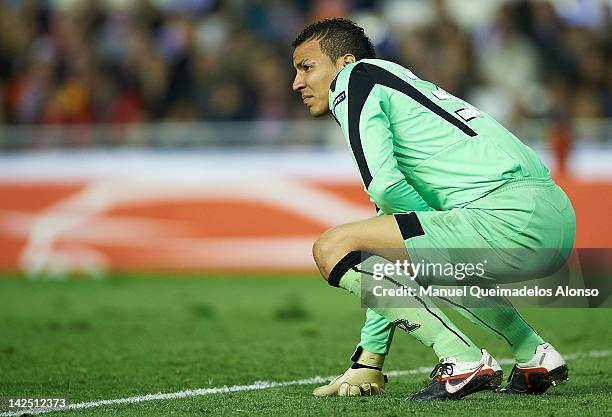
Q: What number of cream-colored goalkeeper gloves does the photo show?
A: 1